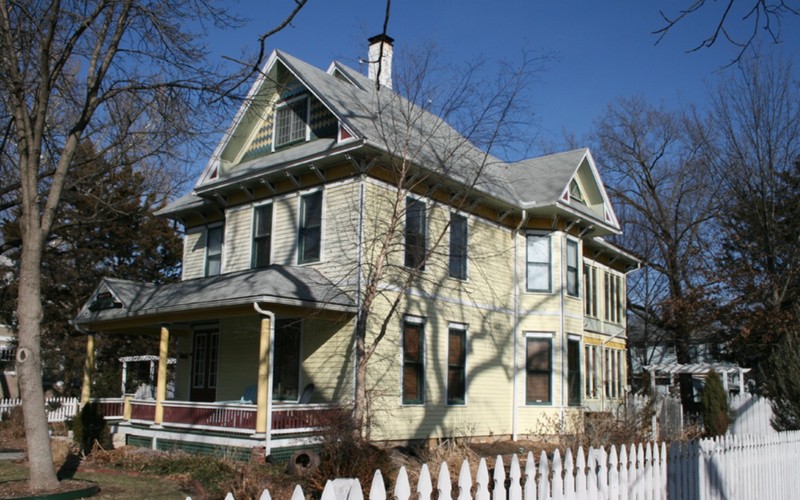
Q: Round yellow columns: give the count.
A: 3